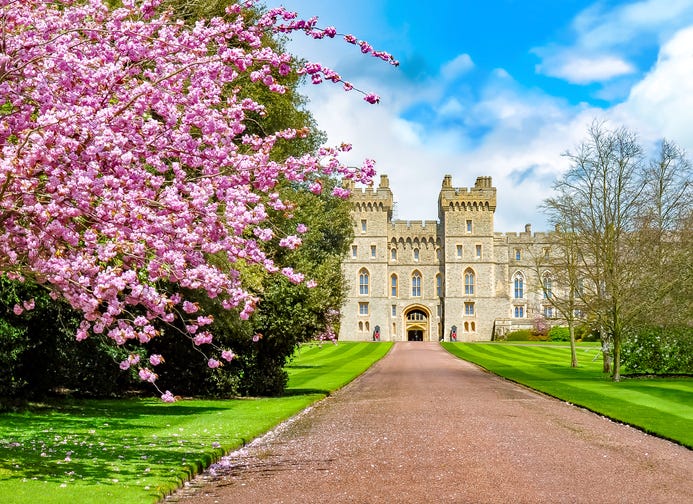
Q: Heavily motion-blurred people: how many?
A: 0